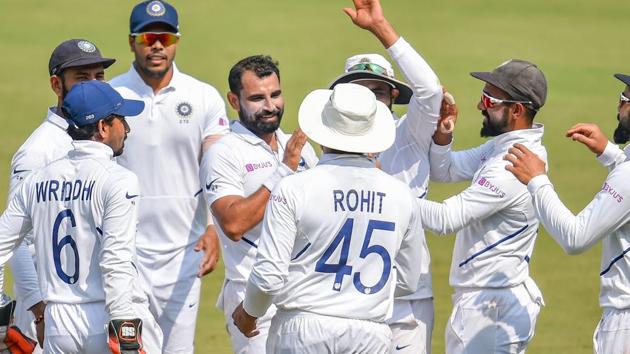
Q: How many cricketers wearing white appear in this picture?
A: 8